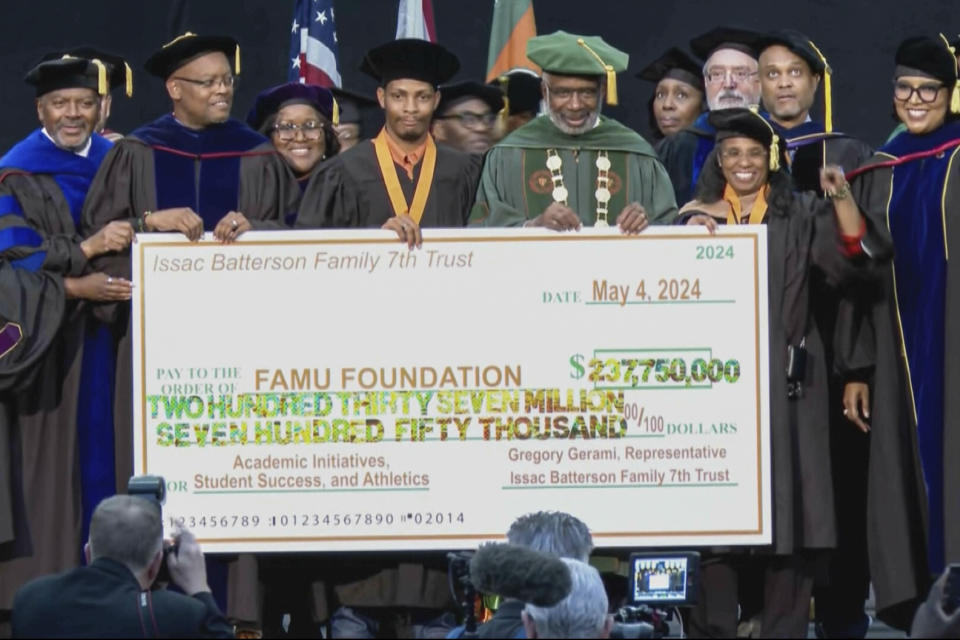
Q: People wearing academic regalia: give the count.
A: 14